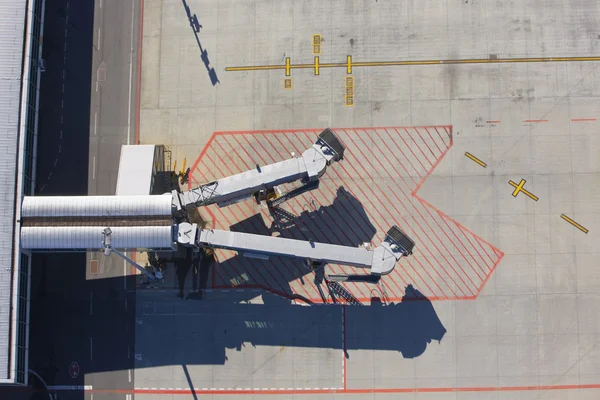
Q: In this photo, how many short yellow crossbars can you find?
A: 4